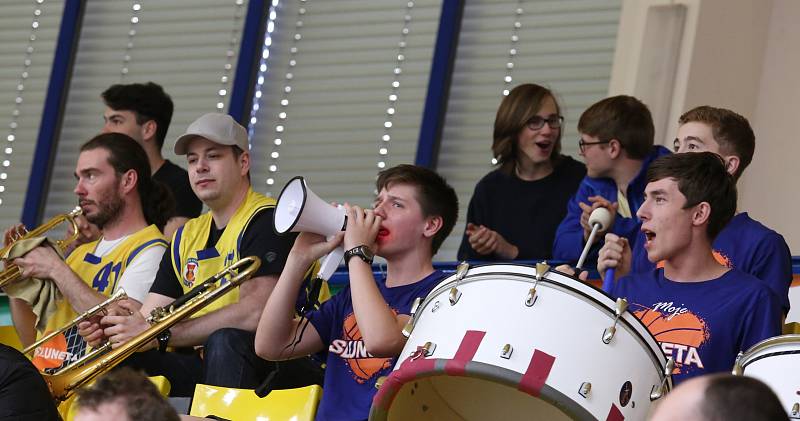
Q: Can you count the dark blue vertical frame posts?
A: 3